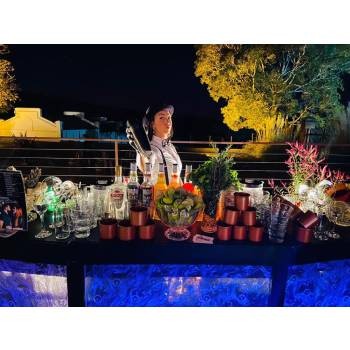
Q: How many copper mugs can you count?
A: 12